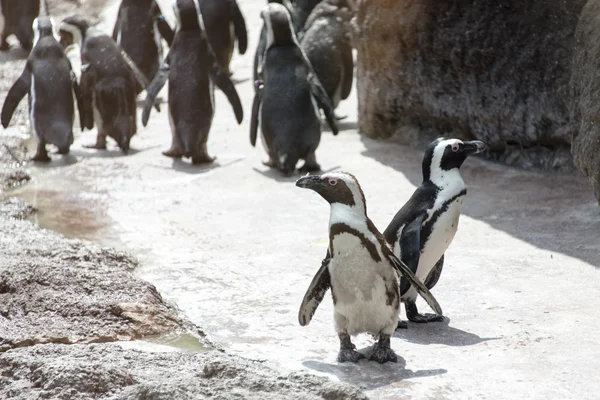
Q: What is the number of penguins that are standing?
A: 11